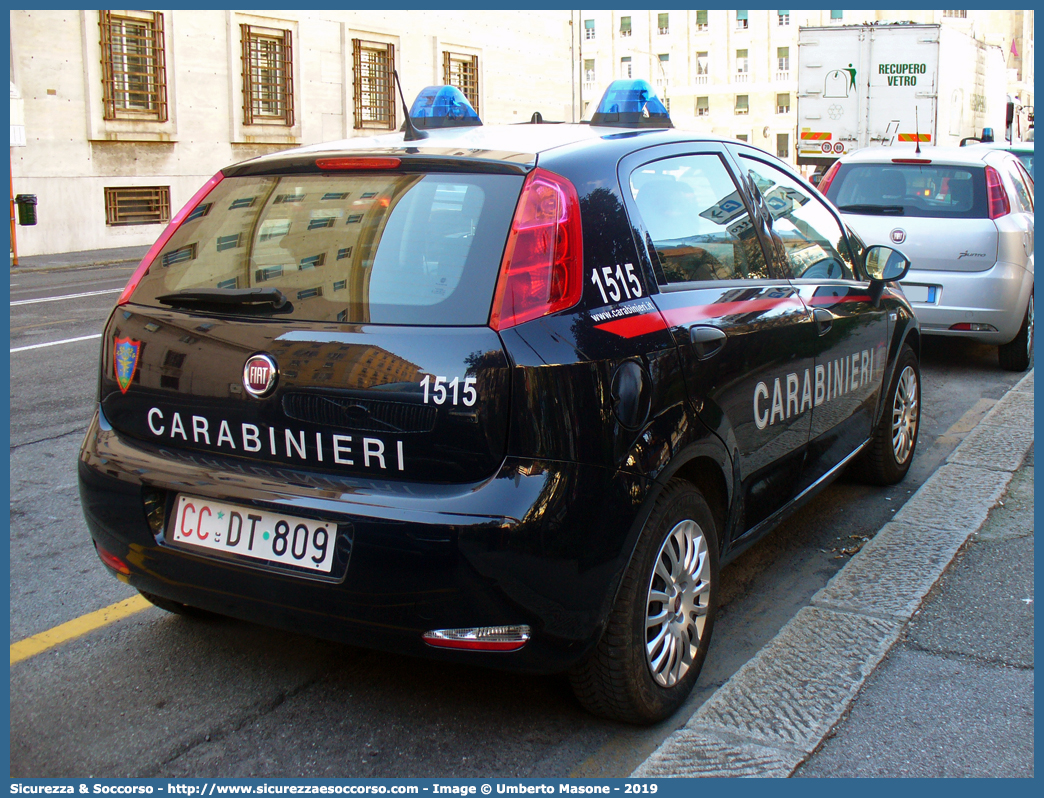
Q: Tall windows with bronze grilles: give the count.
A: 4